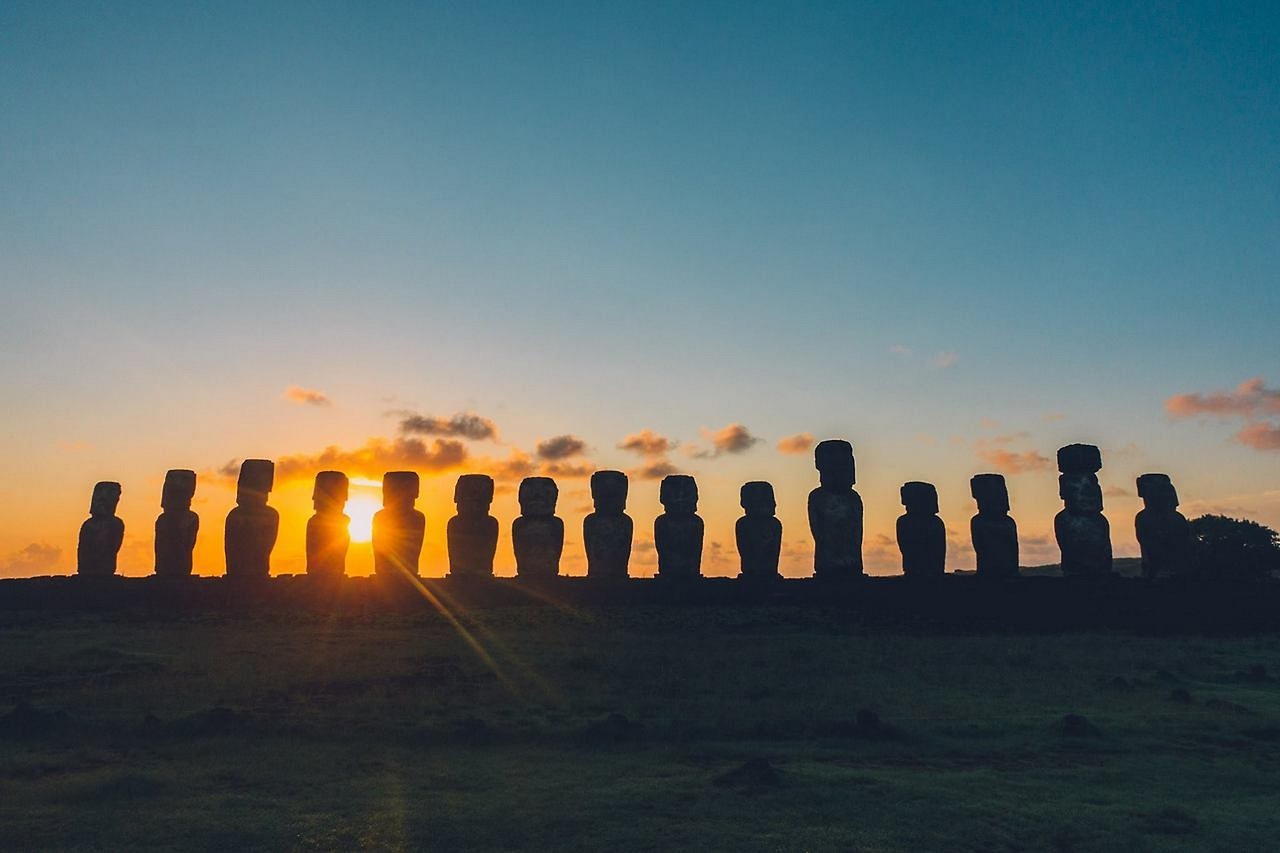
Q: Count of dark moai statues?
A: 15